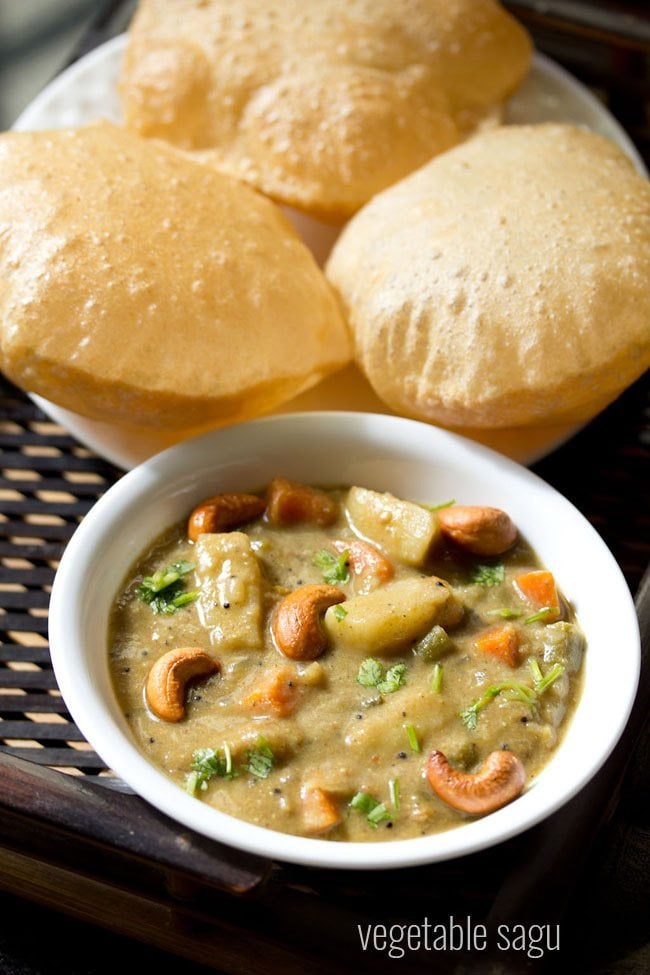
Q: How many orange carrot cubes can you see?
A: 6